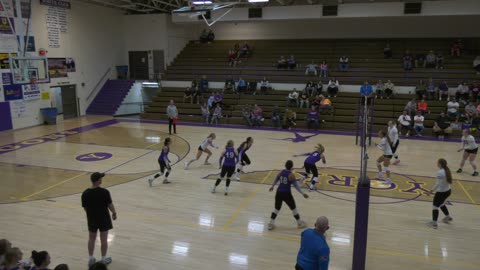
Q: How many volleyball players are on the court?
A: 10